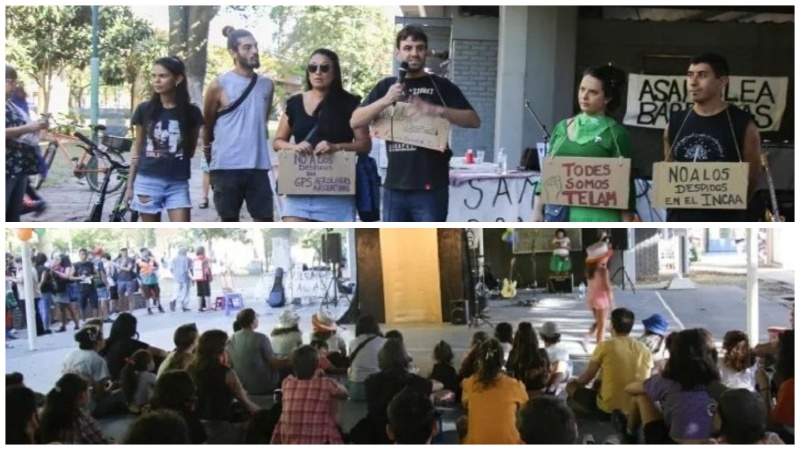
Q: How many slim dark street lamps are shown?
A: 0